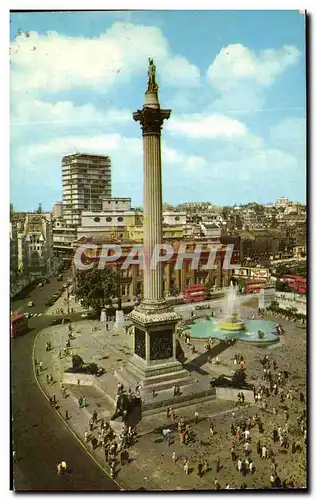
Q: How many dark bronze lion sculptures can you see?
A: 3